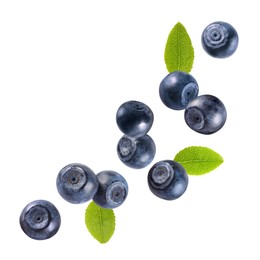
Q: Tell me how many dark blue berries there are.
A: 9